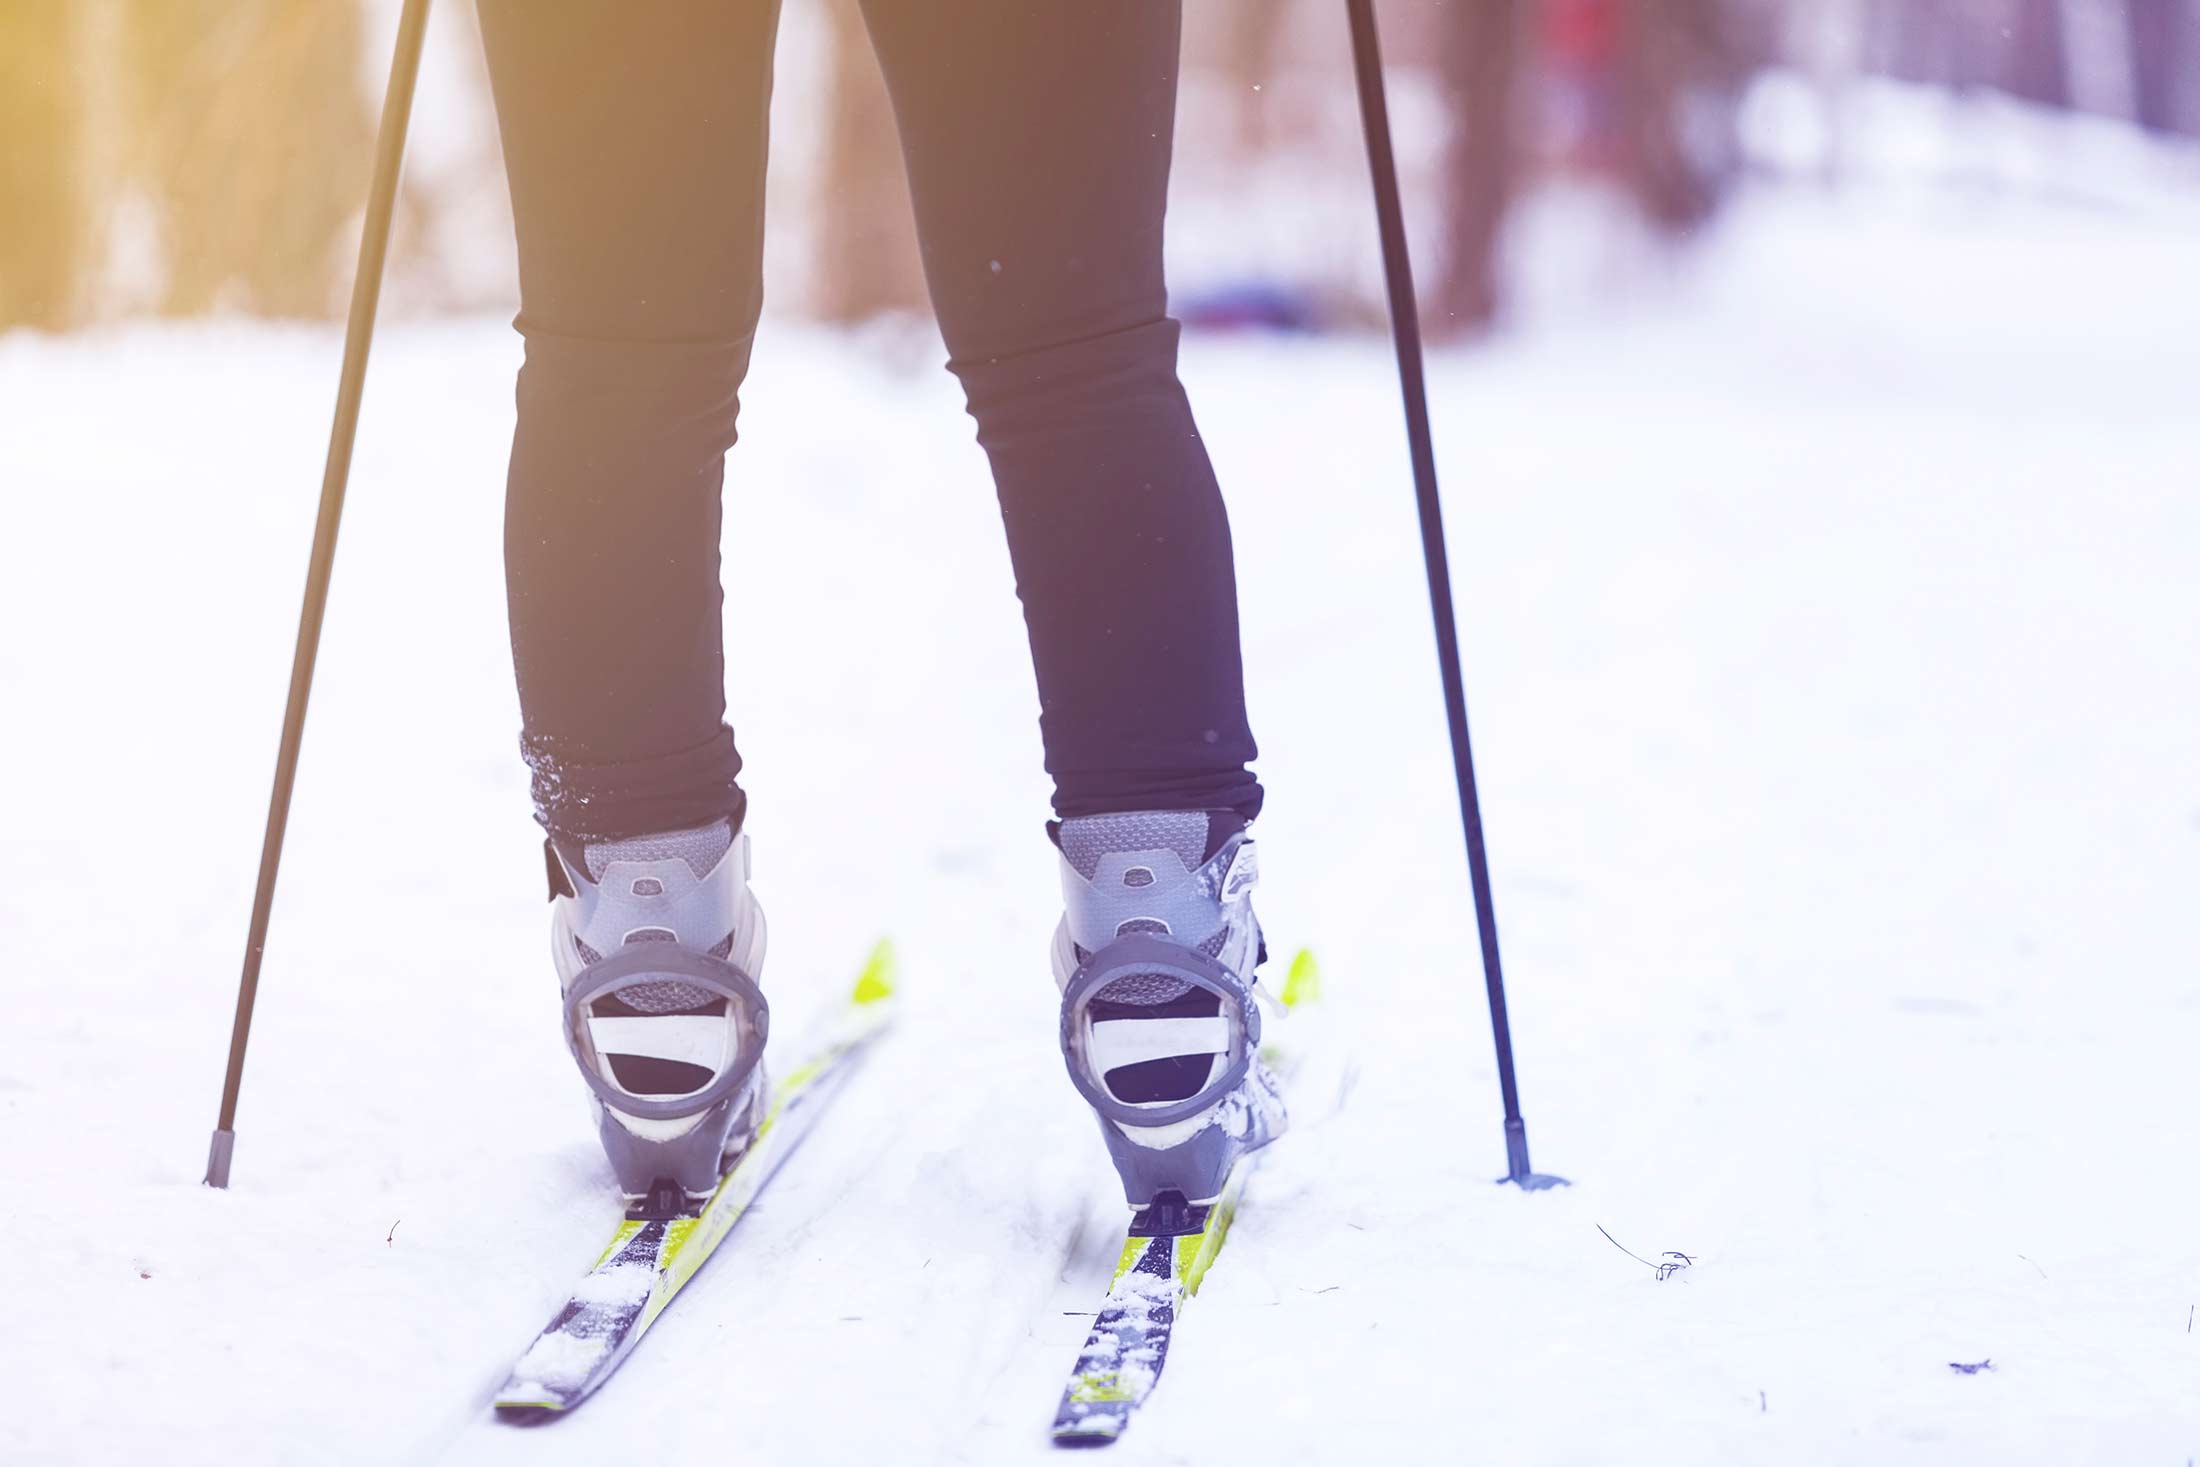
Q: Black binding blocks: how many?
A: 2